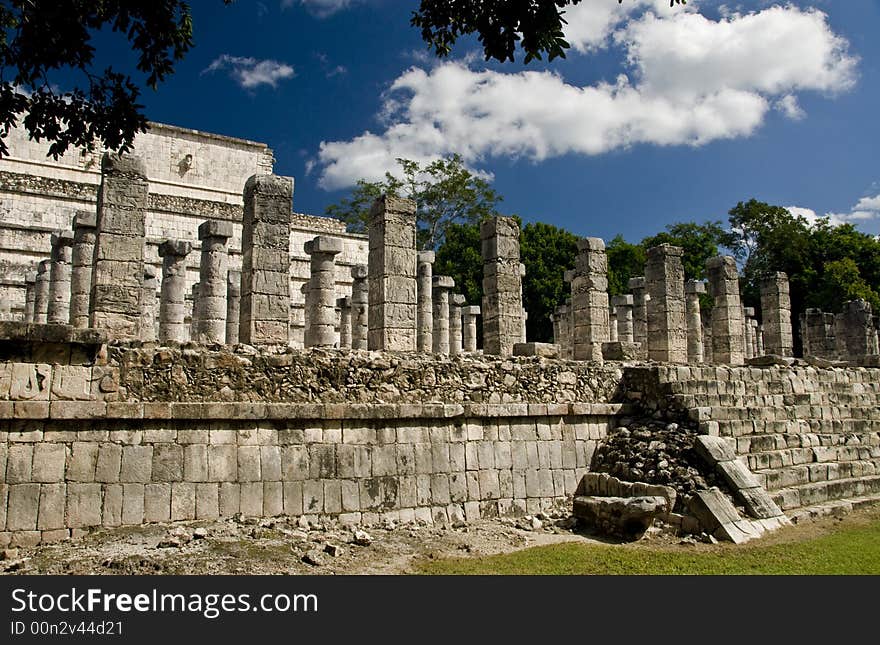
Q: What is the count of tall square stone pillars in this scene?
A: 8